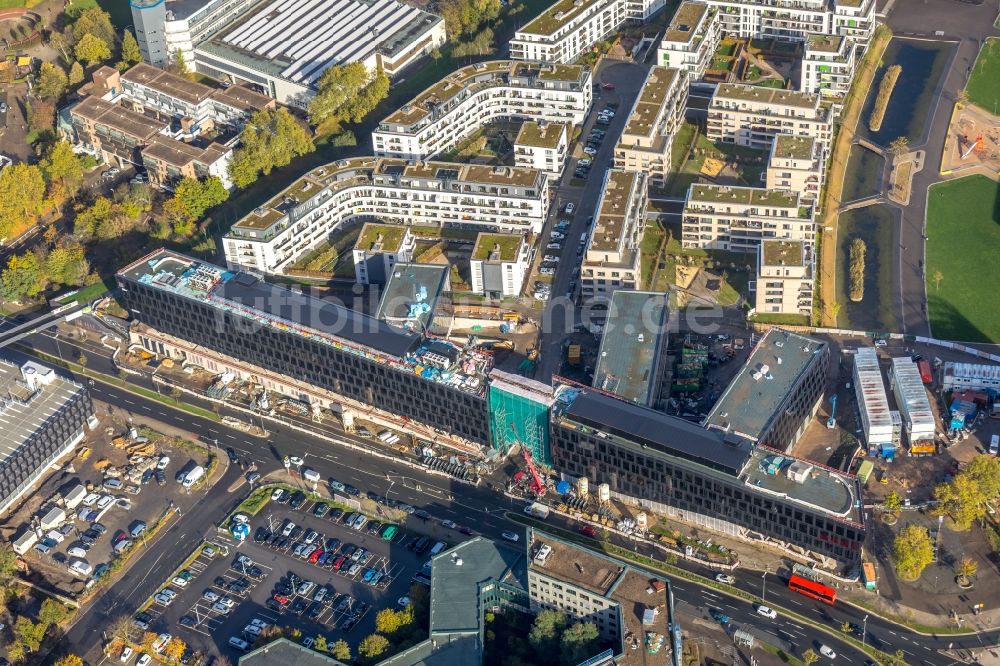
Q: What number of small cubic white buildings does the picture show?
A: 3